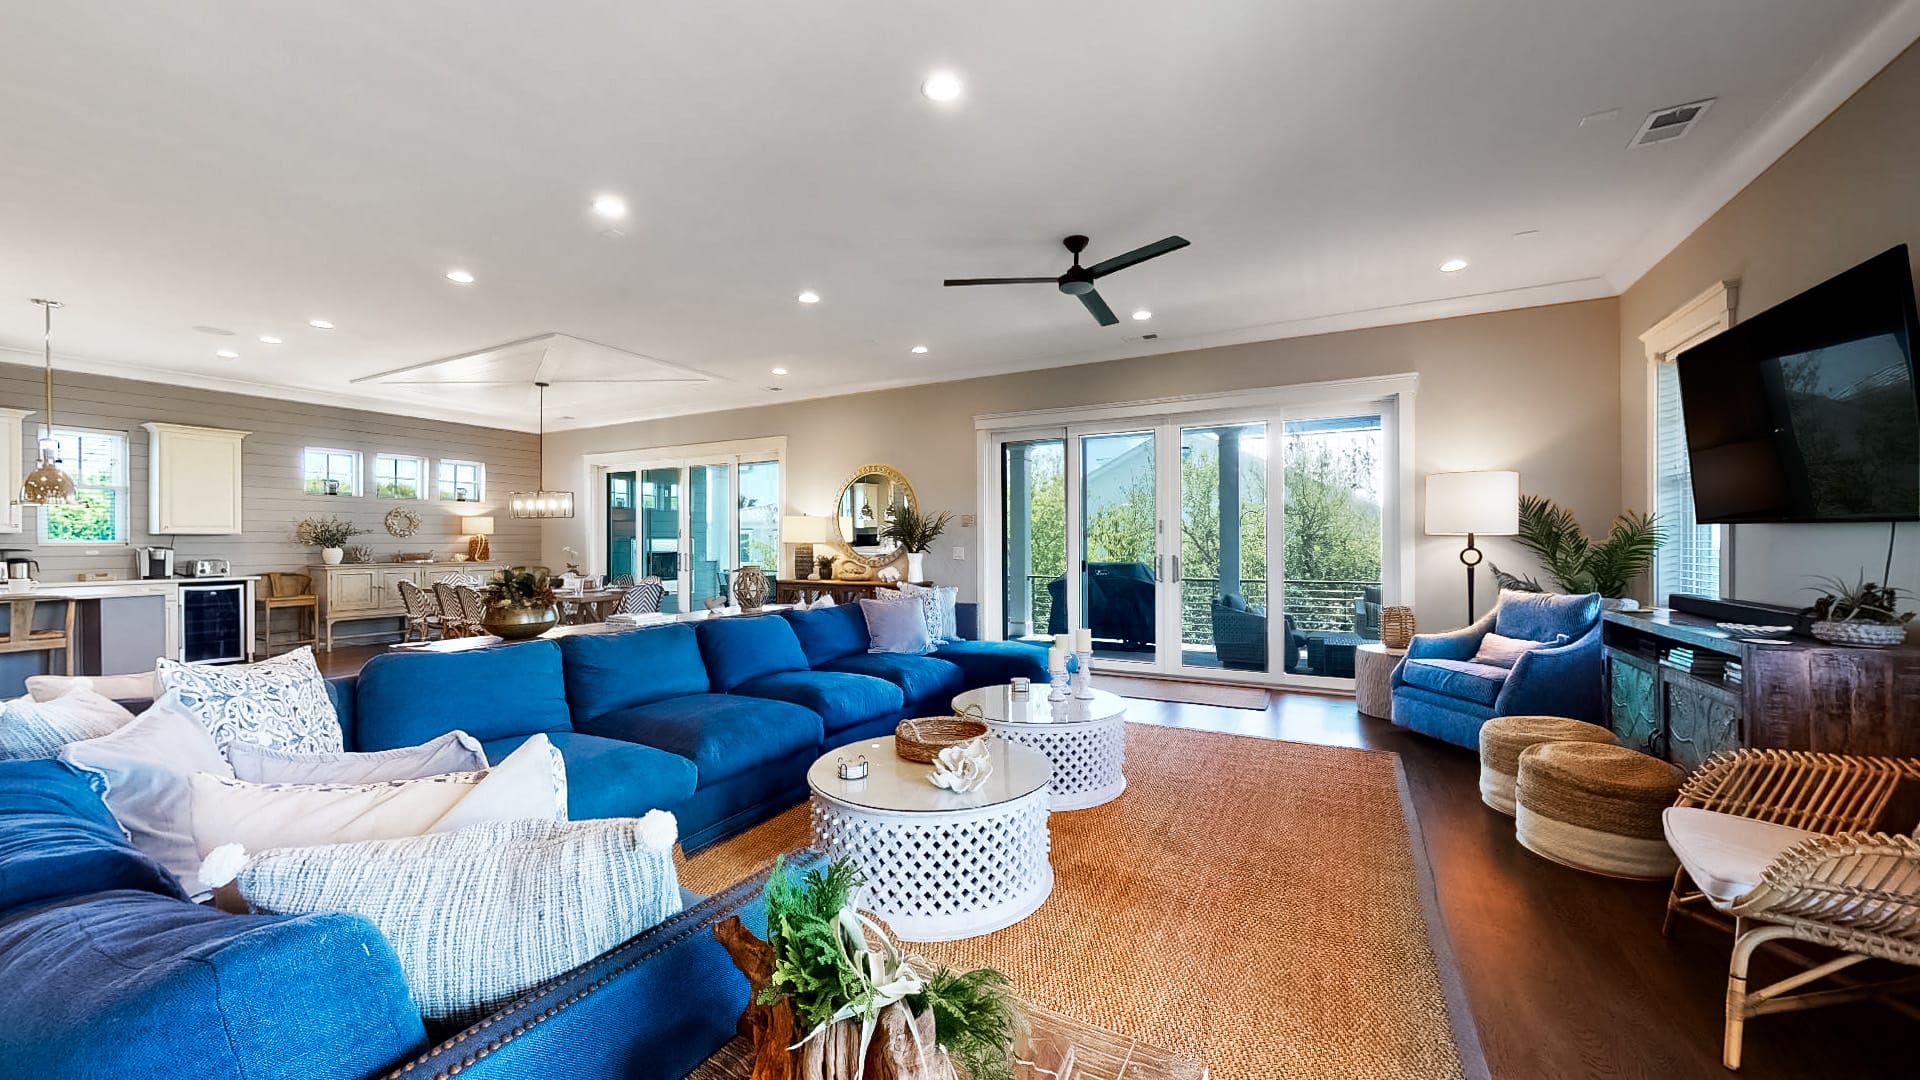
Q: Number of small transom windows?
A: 3